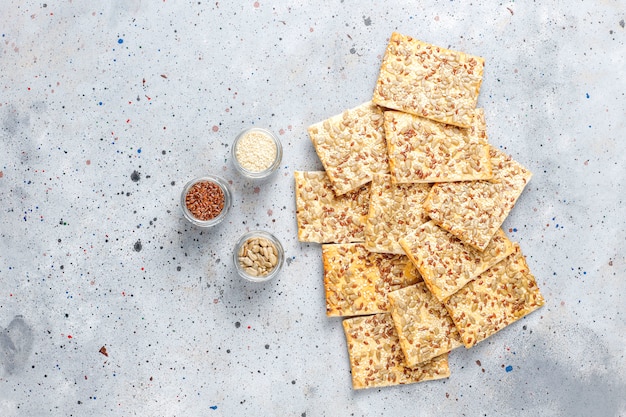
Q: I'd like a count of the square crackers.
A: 11